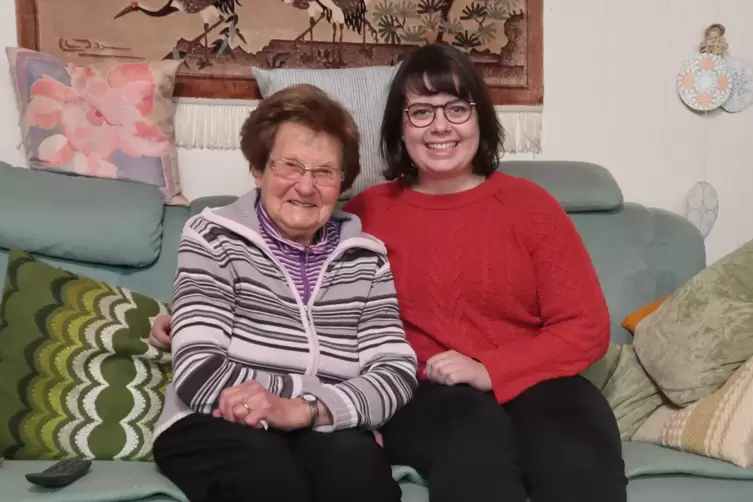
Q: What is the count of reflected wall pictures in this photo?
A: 0